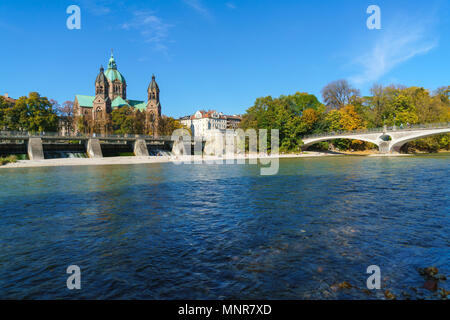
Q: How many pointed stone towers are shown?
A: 2